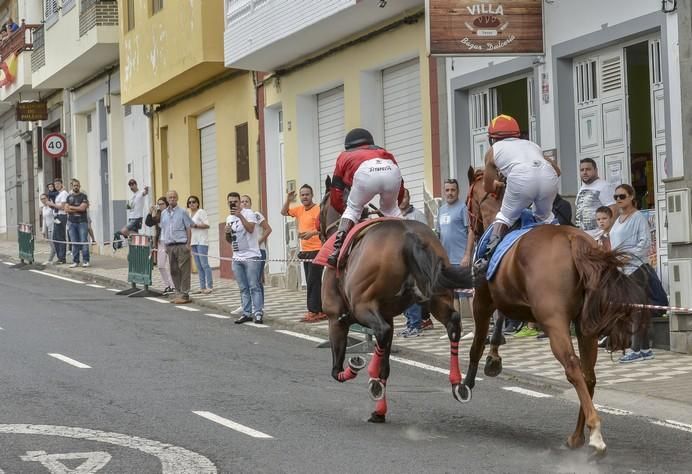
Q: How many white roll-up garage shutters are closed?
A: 3